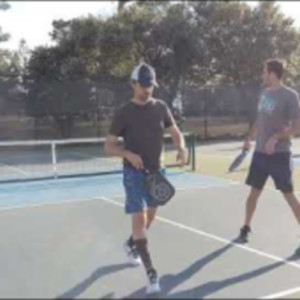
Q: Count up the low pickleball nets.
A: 1